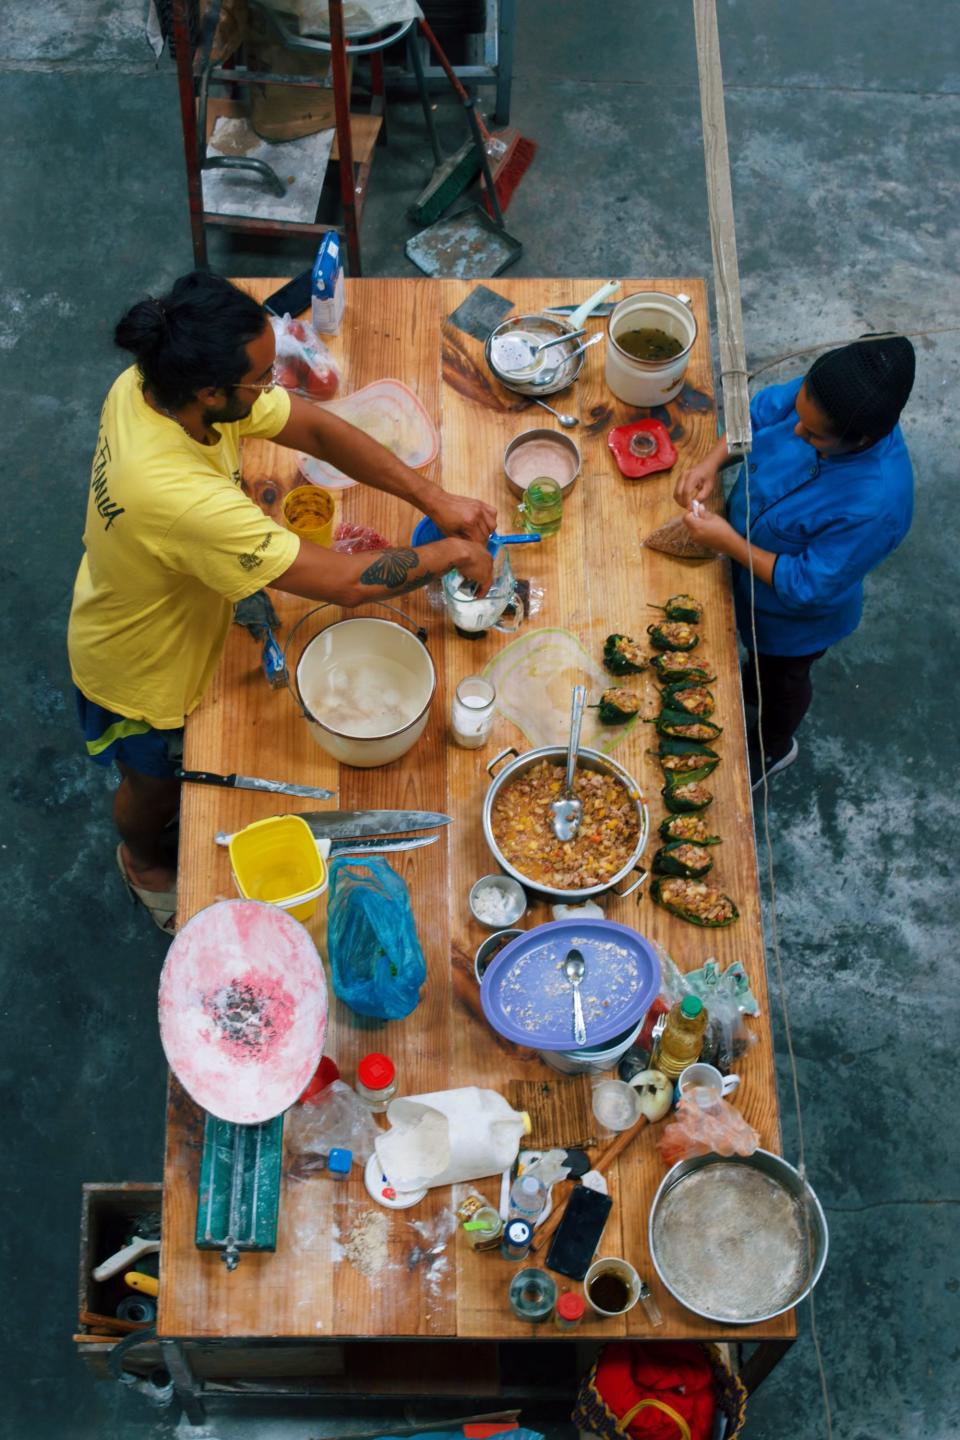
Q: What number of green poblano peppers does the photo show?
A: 12